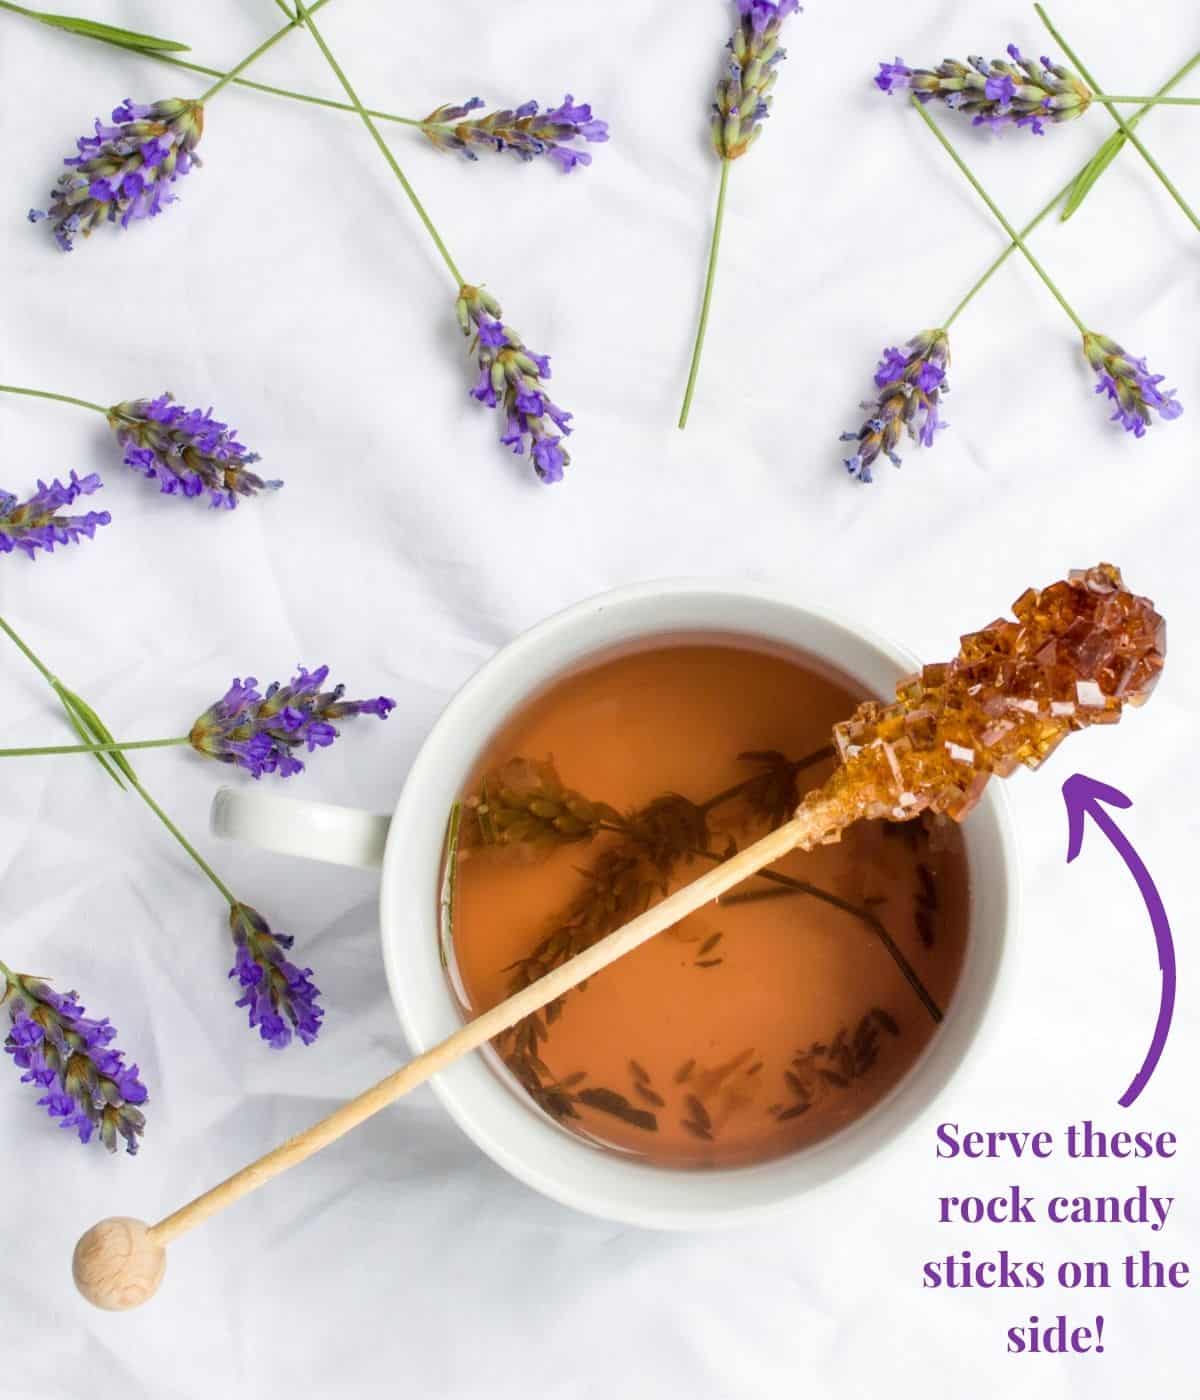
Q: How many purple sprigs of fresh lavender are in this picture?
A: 12